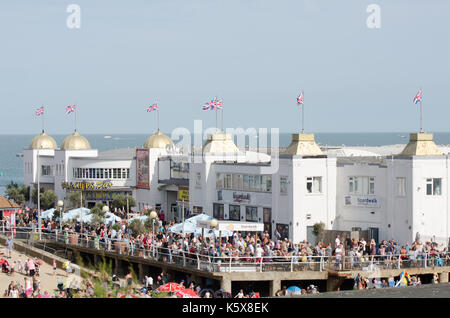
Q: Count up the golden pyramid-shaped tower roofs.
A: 3